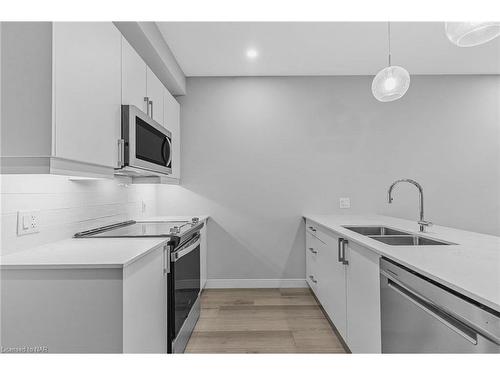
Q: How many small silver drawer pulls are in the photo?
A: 3